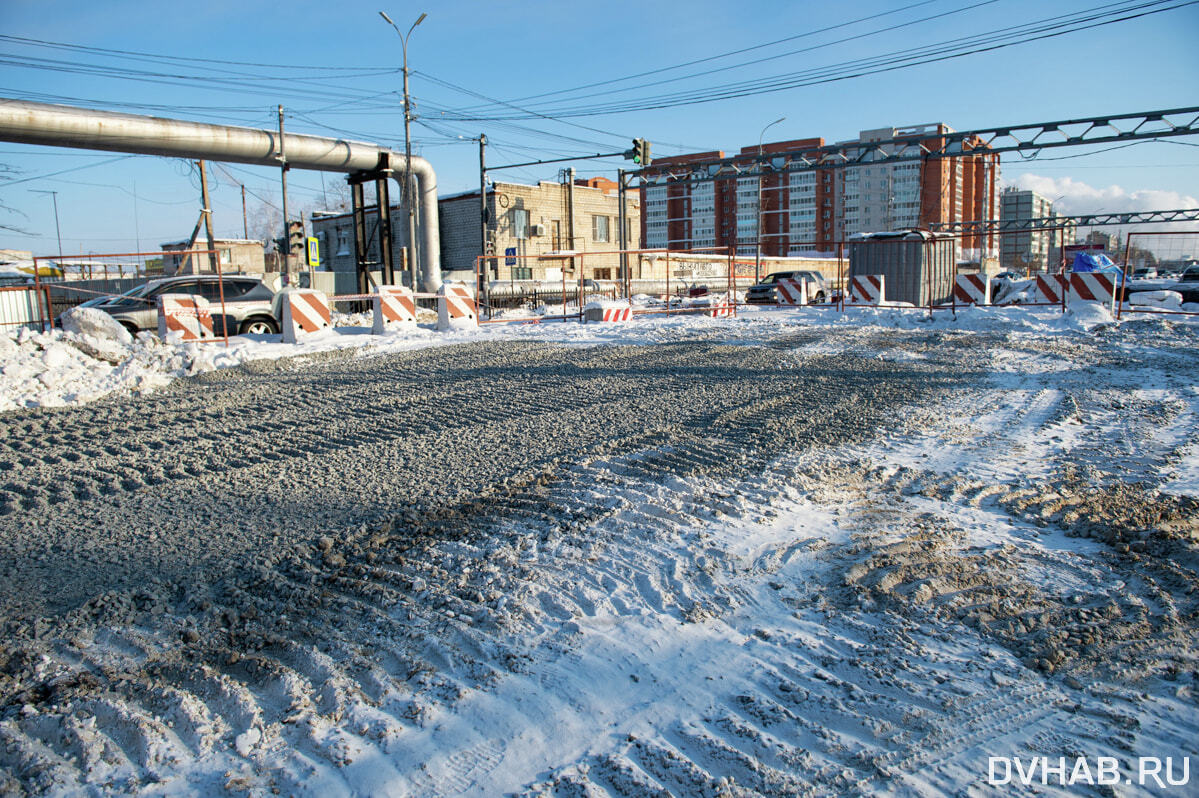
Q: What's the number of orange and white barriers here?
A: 11